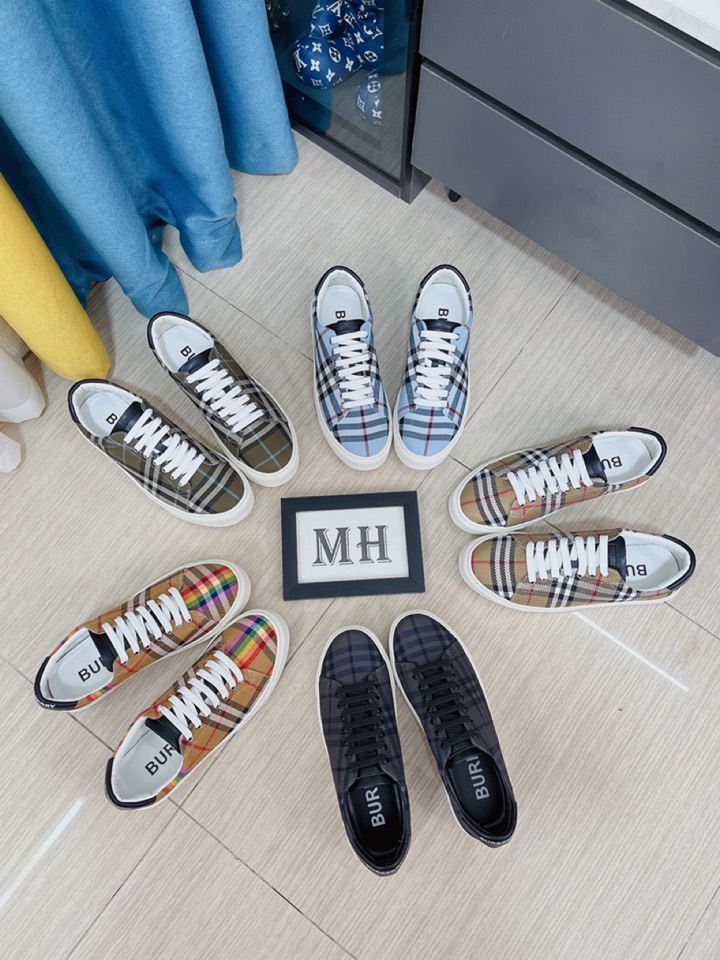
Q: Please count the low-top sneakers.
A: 10